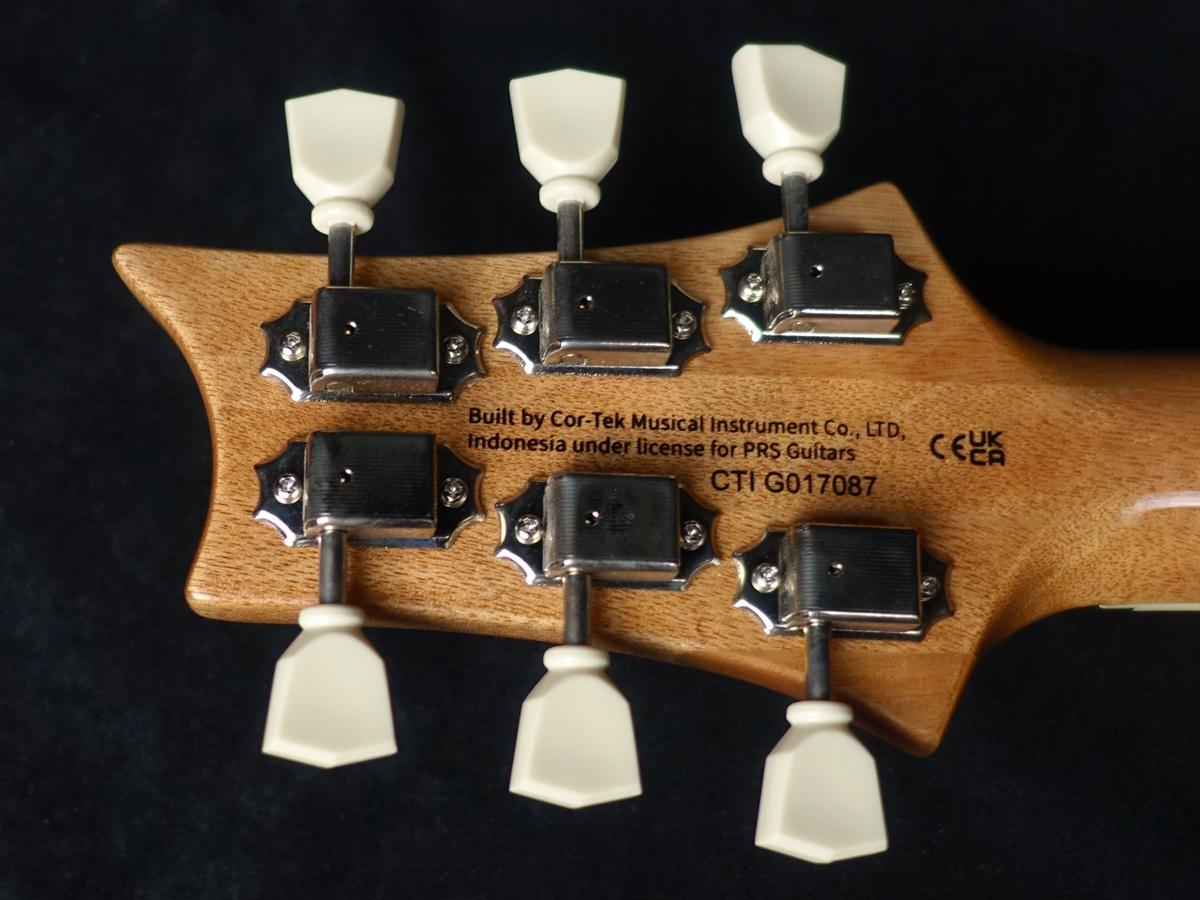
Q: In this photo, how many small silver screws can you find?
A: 12